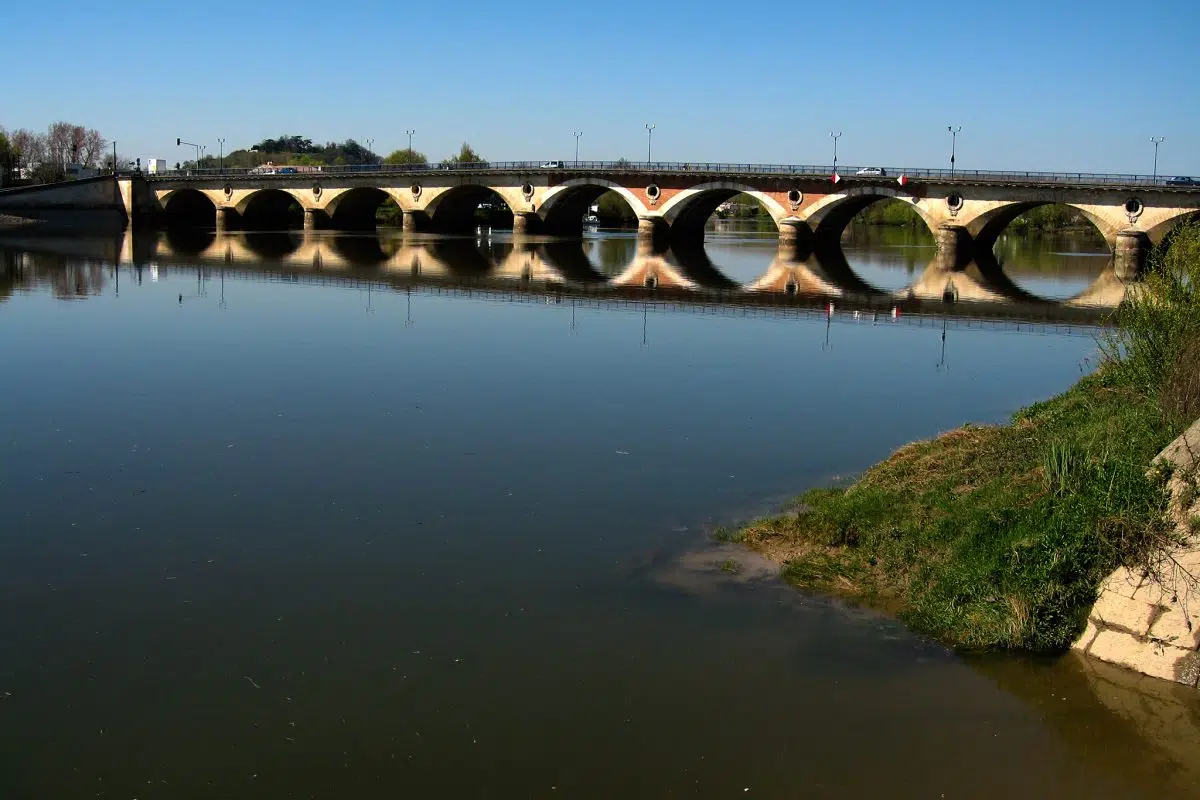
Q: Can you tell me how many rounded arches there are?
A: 9